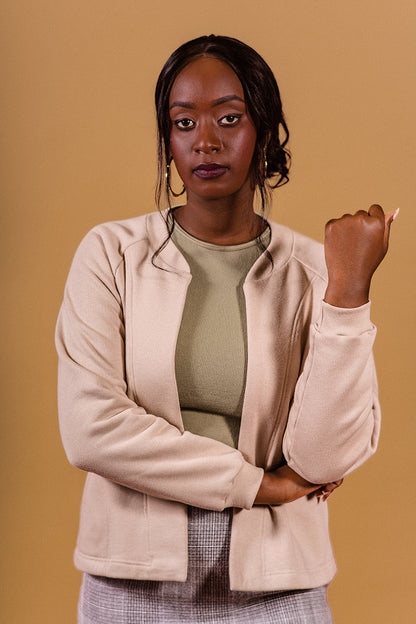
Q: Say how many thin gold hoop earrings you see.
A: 2